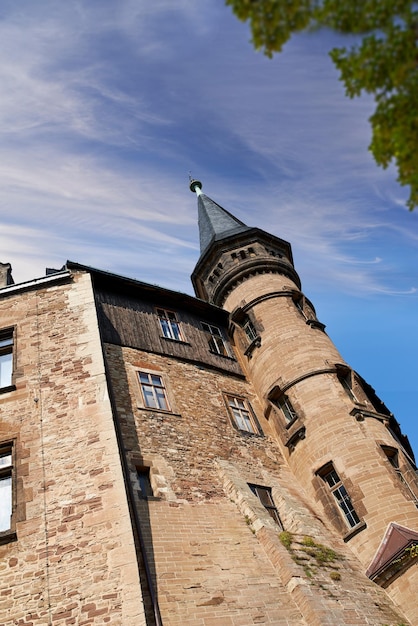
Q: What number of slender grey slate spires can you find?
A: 1